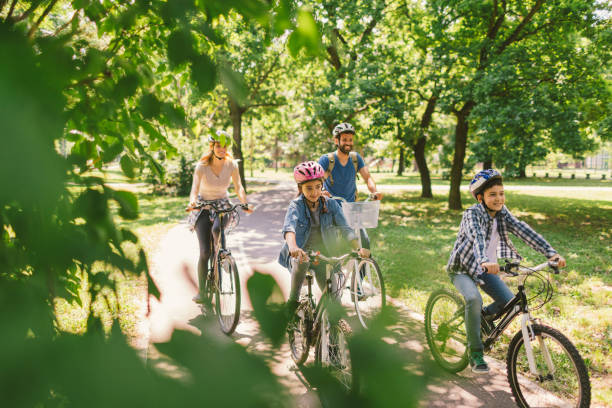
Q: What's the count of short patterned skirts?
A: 1